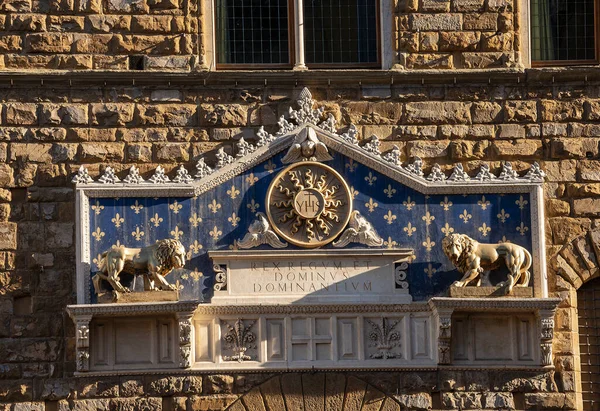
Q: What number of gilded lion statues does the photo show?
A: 2